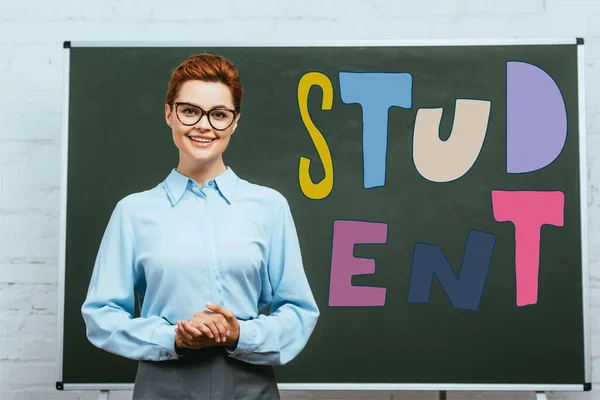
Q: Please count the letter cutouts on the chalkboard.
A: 7